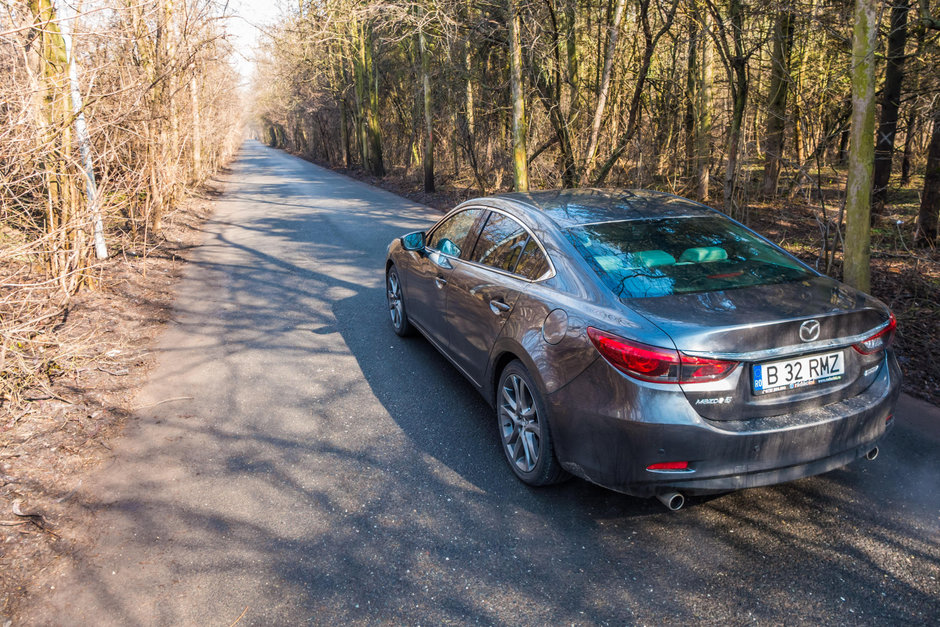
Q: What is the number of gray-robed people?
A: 0